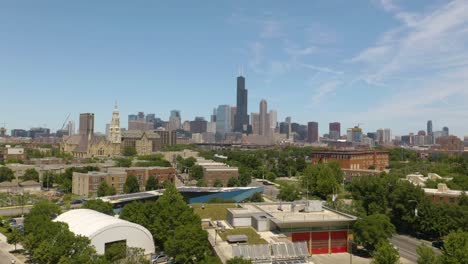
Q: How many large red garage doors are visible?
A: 3